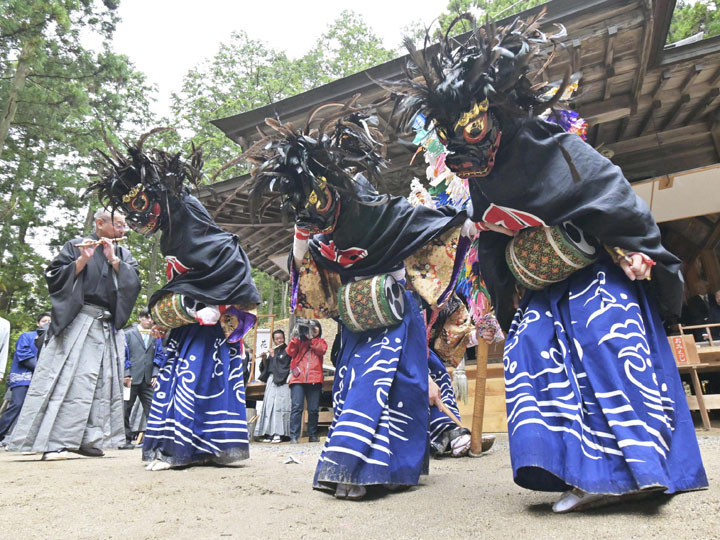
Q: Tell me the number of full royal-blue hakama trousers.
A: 3